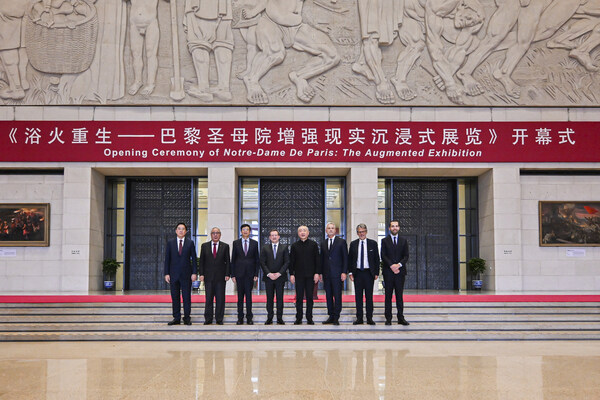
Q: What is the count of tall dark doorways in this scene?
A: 3